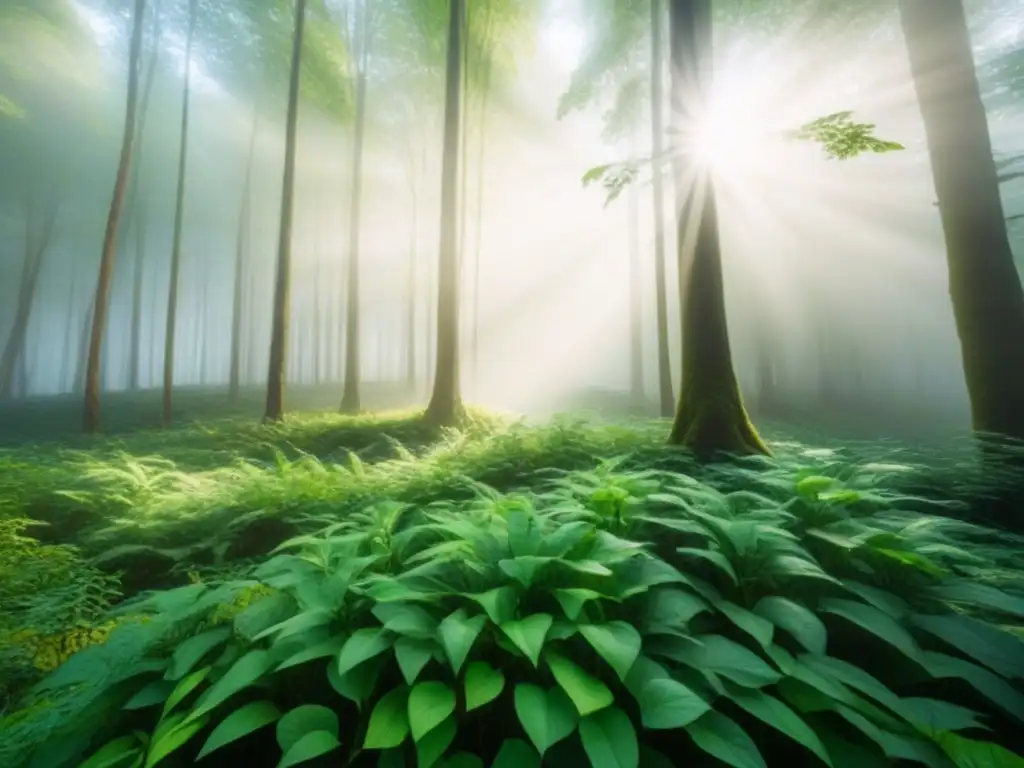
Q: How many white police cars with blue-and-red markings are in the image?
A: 0